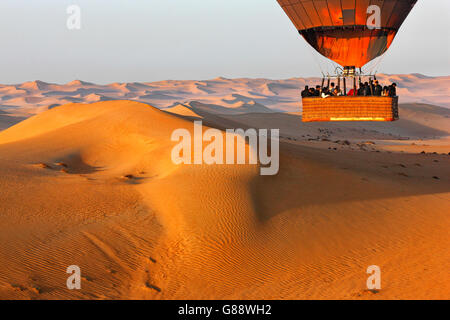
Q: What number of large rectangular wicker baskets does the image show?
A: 1